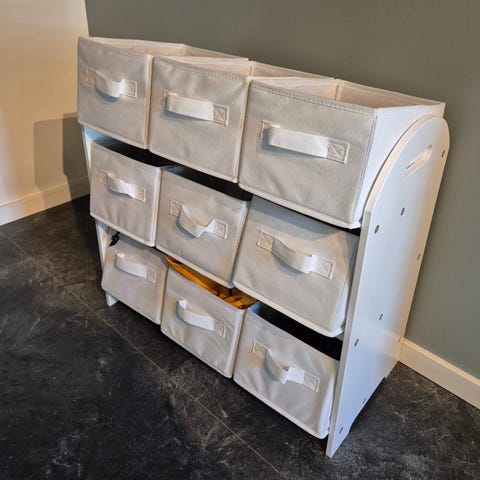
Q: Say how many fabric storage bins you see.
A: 9